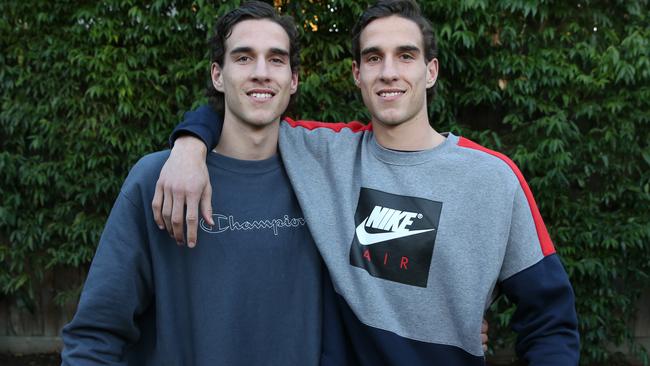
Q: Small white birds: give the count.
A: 0